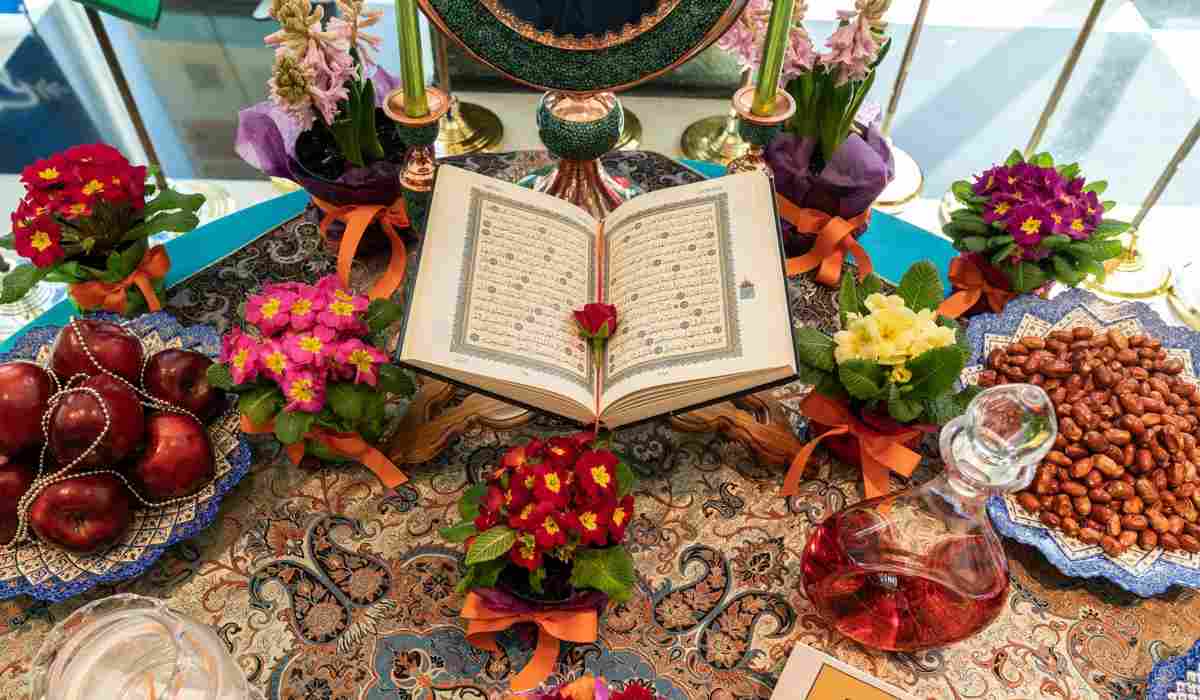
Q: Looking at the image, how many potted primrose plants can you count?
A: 5